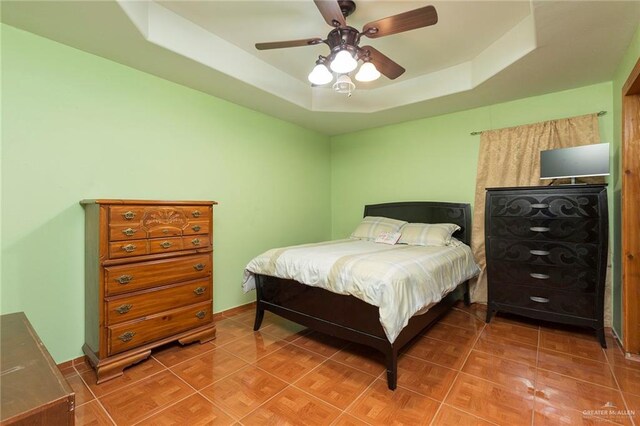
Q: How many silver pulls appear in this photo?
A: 5